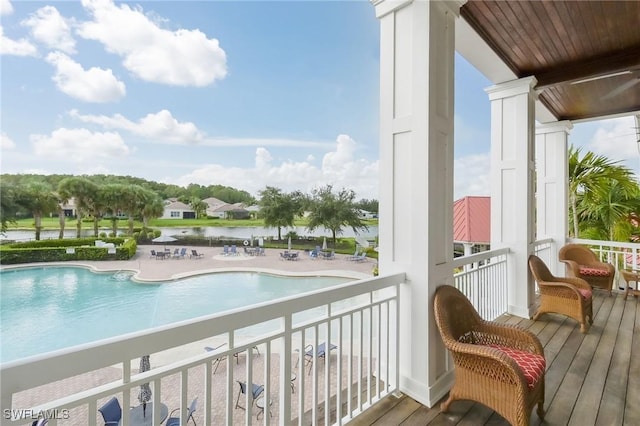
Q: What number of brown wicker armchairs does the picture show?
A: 3